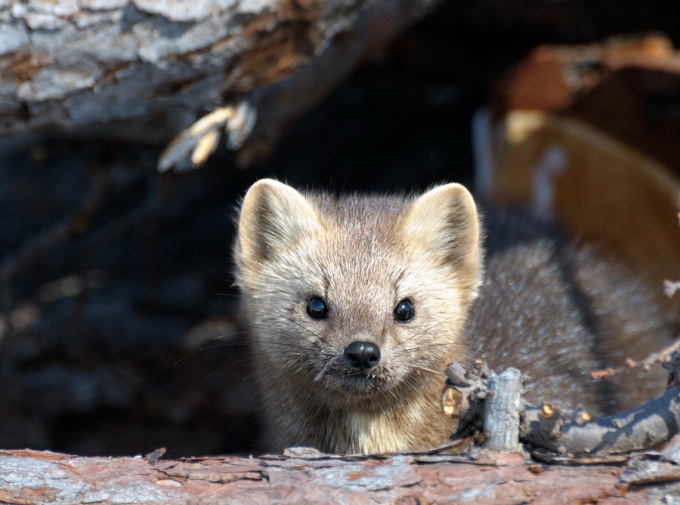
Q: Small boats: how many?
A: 0